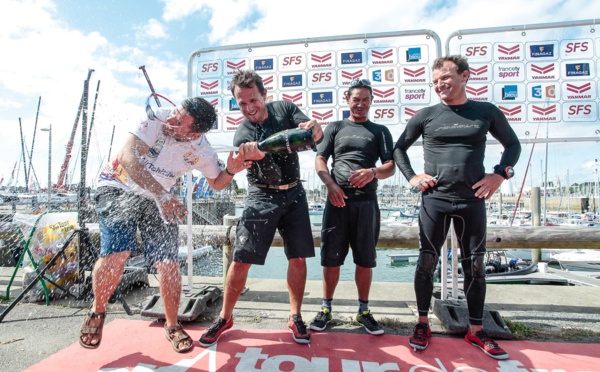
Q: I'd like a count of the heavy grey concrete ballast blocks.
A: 2